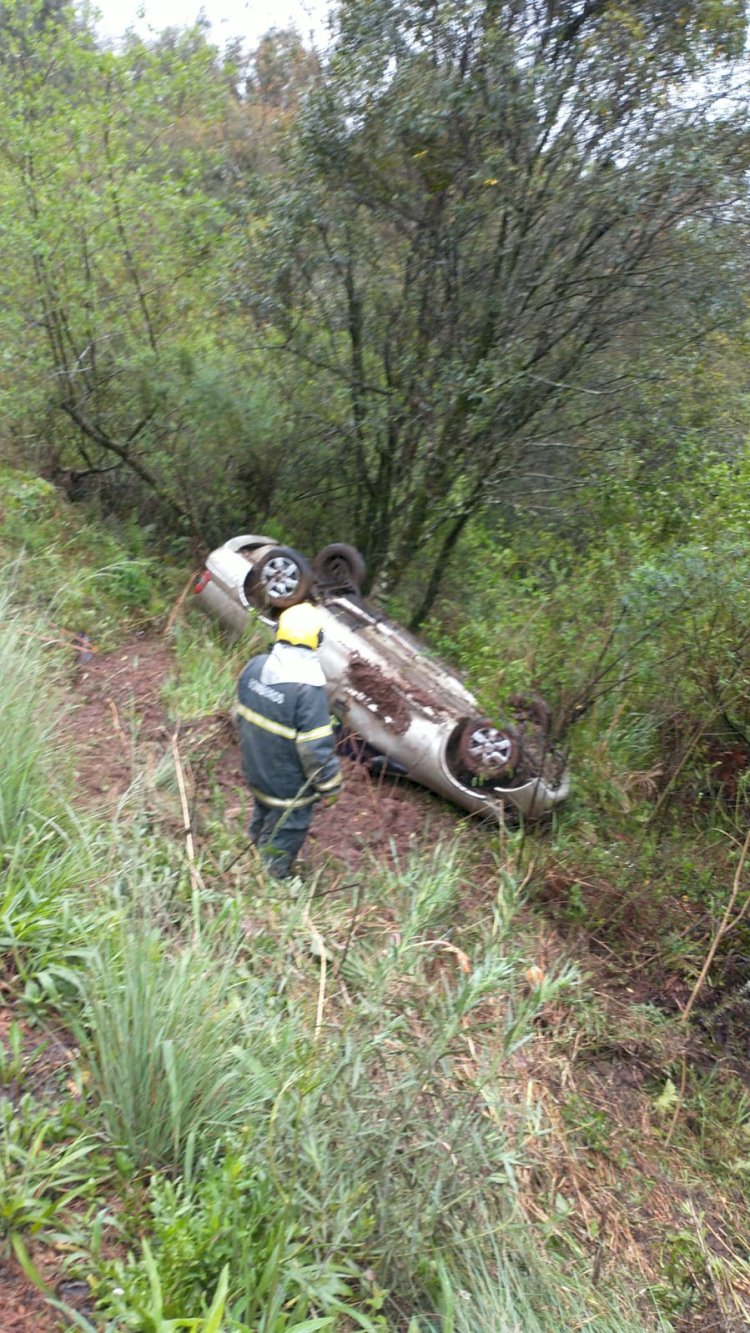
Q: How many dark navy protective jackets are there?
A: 1